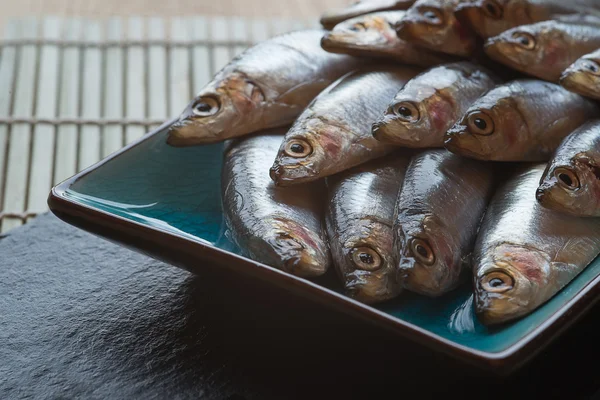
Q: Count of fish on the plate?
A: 15